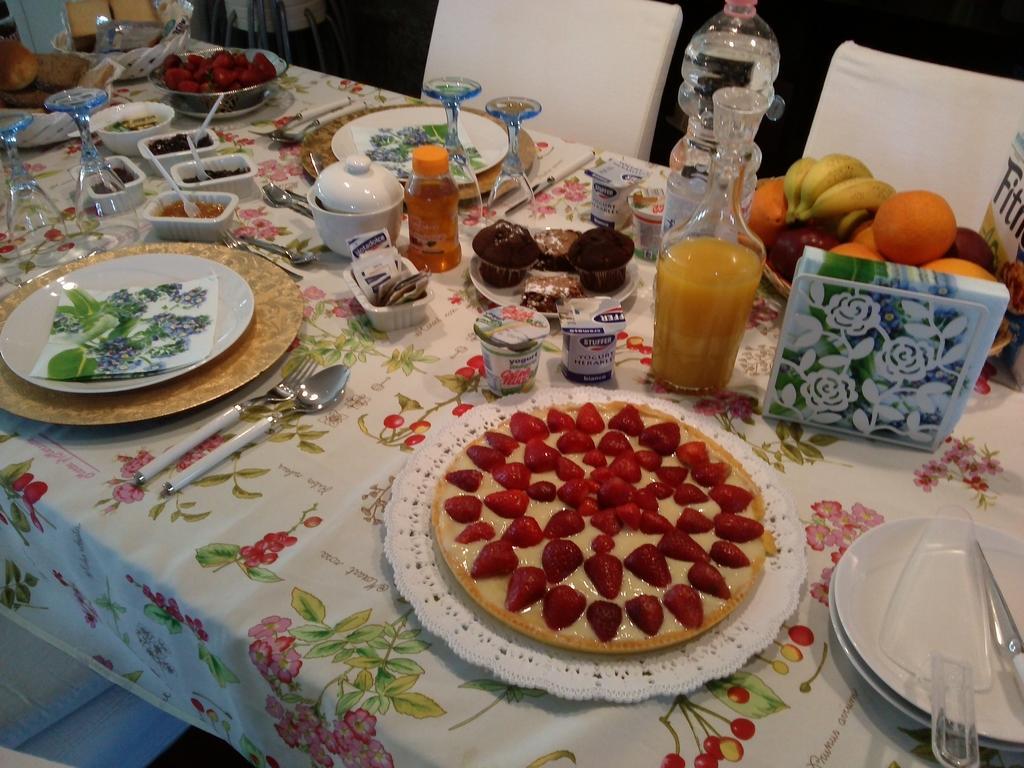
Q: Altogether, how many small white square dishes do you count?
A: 5